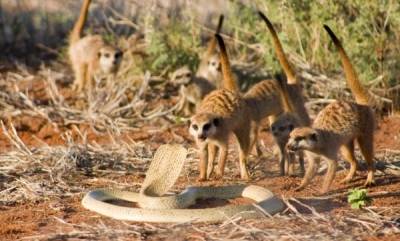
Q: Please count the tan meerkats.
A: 7